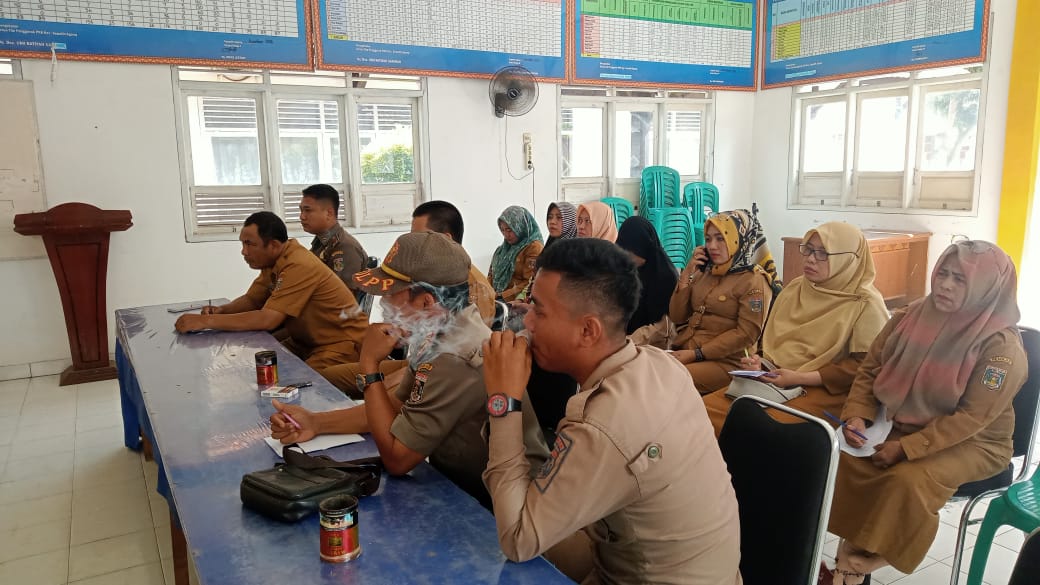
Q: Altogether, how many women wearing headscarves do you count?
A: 7